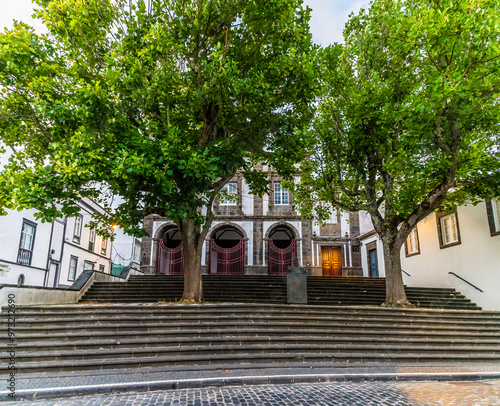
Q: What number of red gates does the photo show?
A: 3